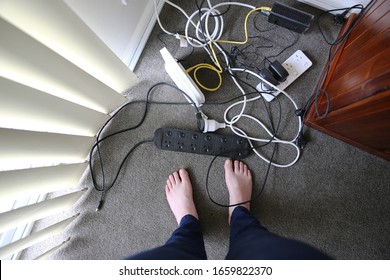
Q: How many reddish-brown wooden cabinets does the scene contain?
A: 1